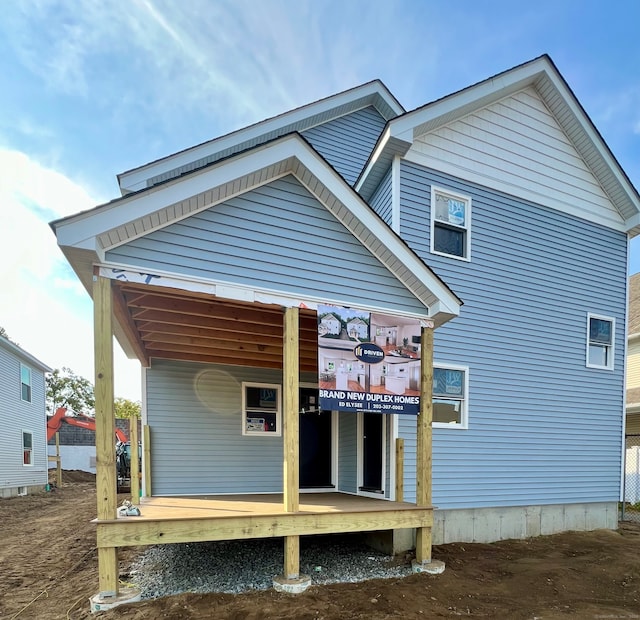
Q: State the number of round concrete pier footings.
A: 3